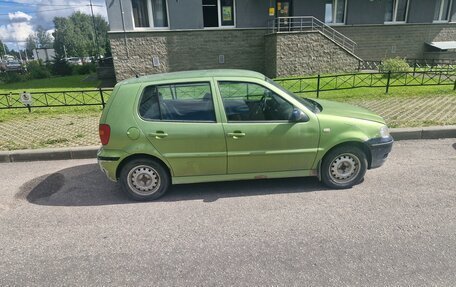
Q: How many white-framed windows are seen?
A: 5